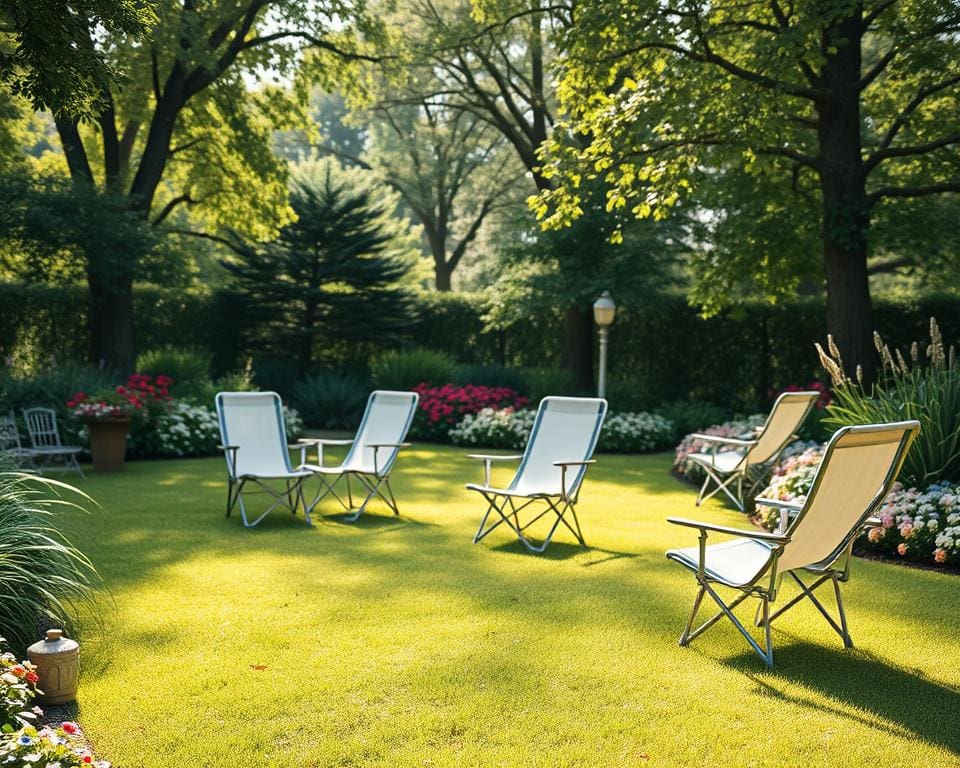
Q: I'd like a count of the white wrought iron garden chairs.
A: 2